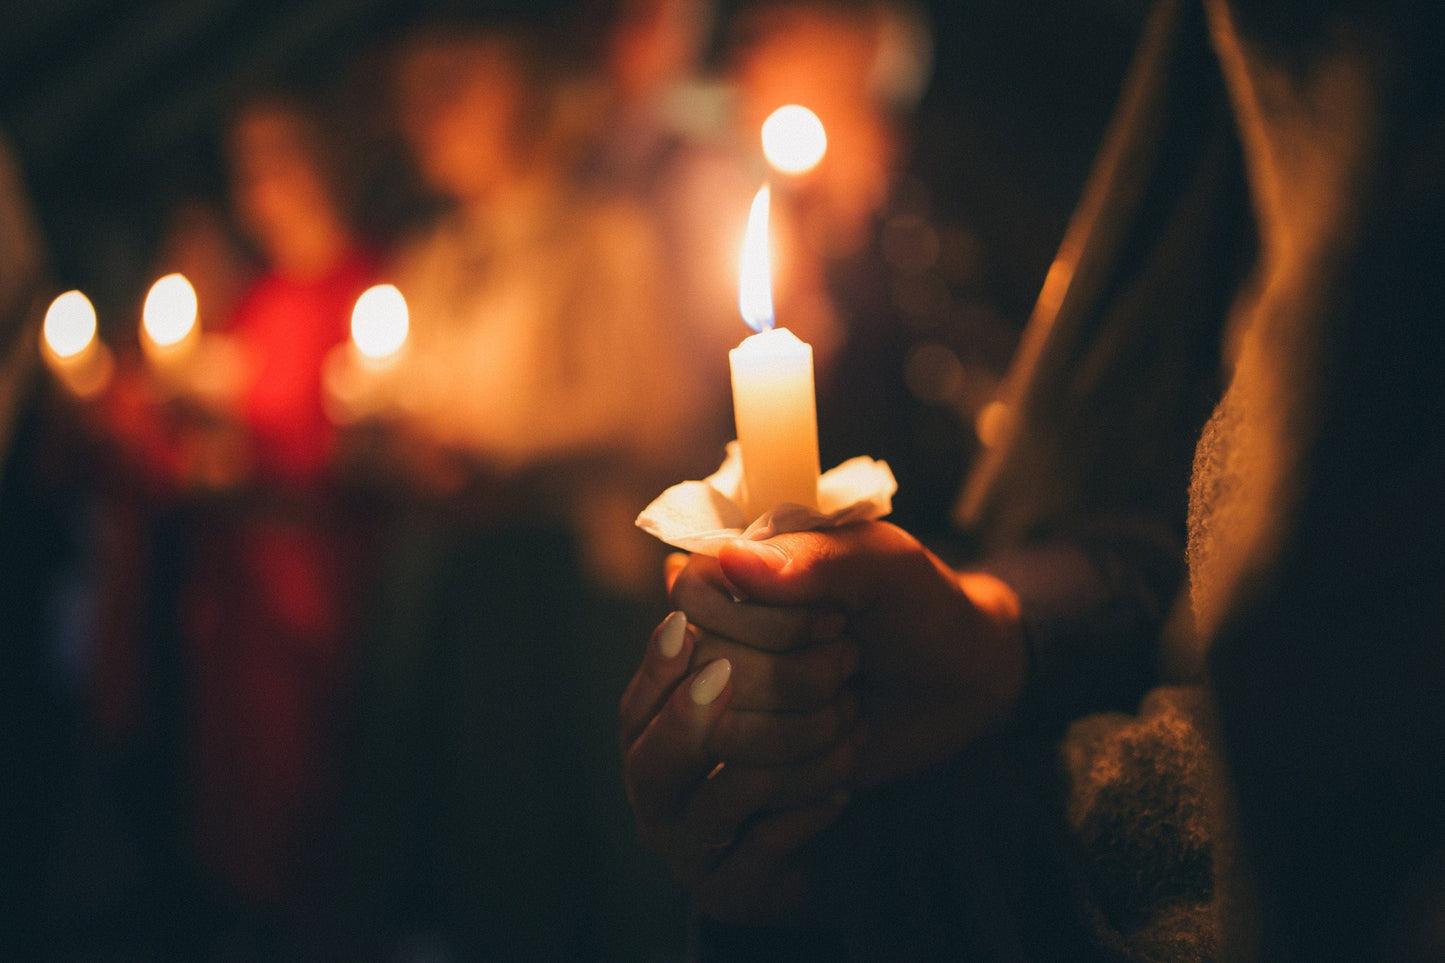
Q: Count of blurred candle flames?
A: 4